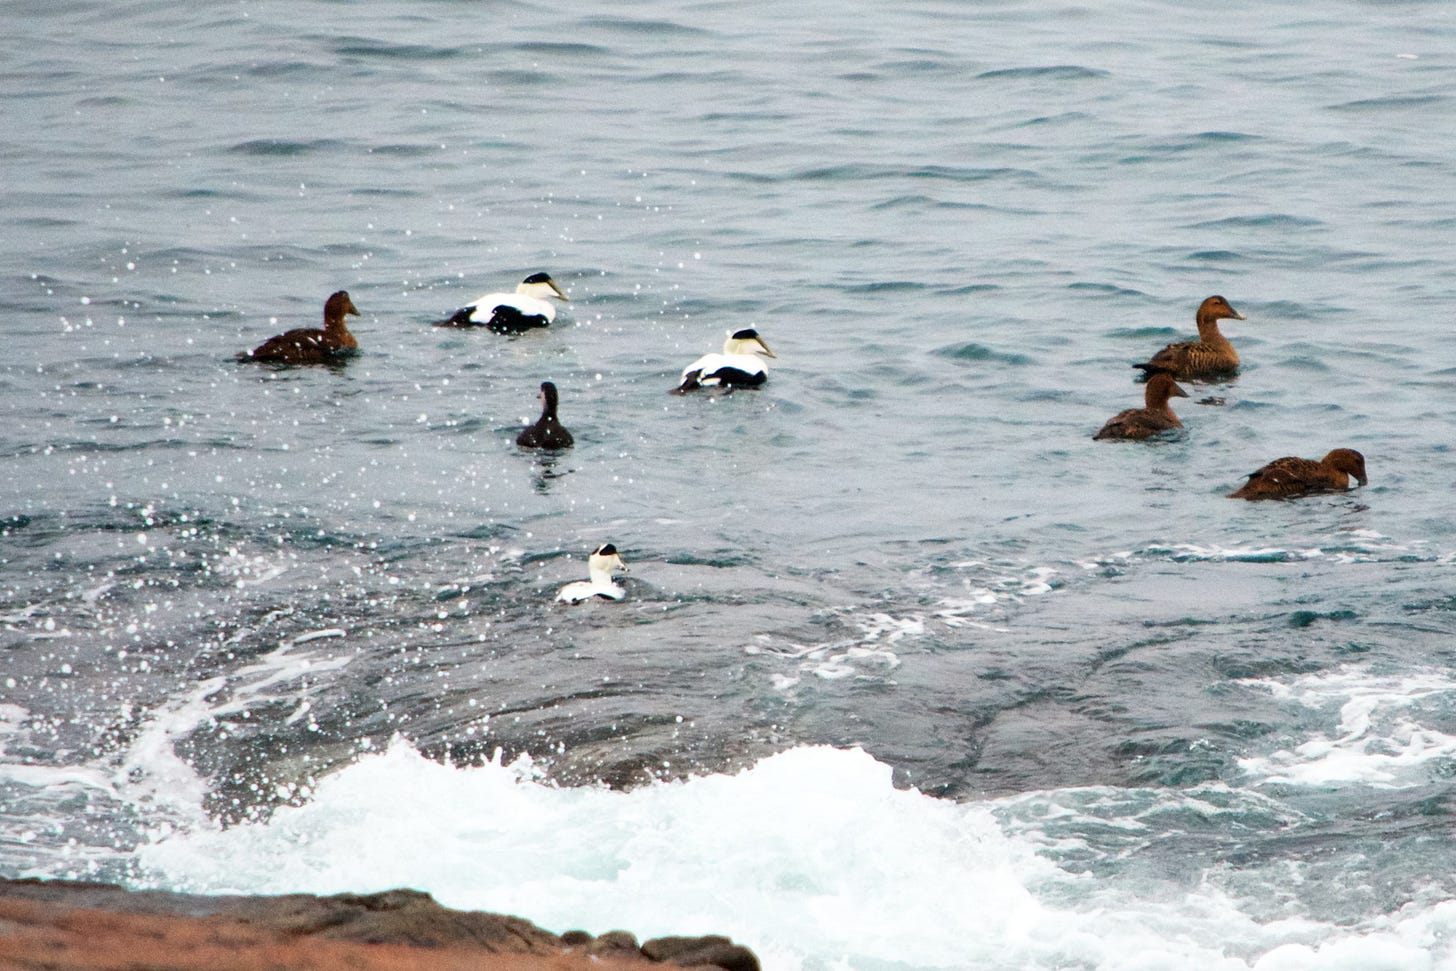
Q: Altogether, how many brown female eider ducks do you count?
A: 5